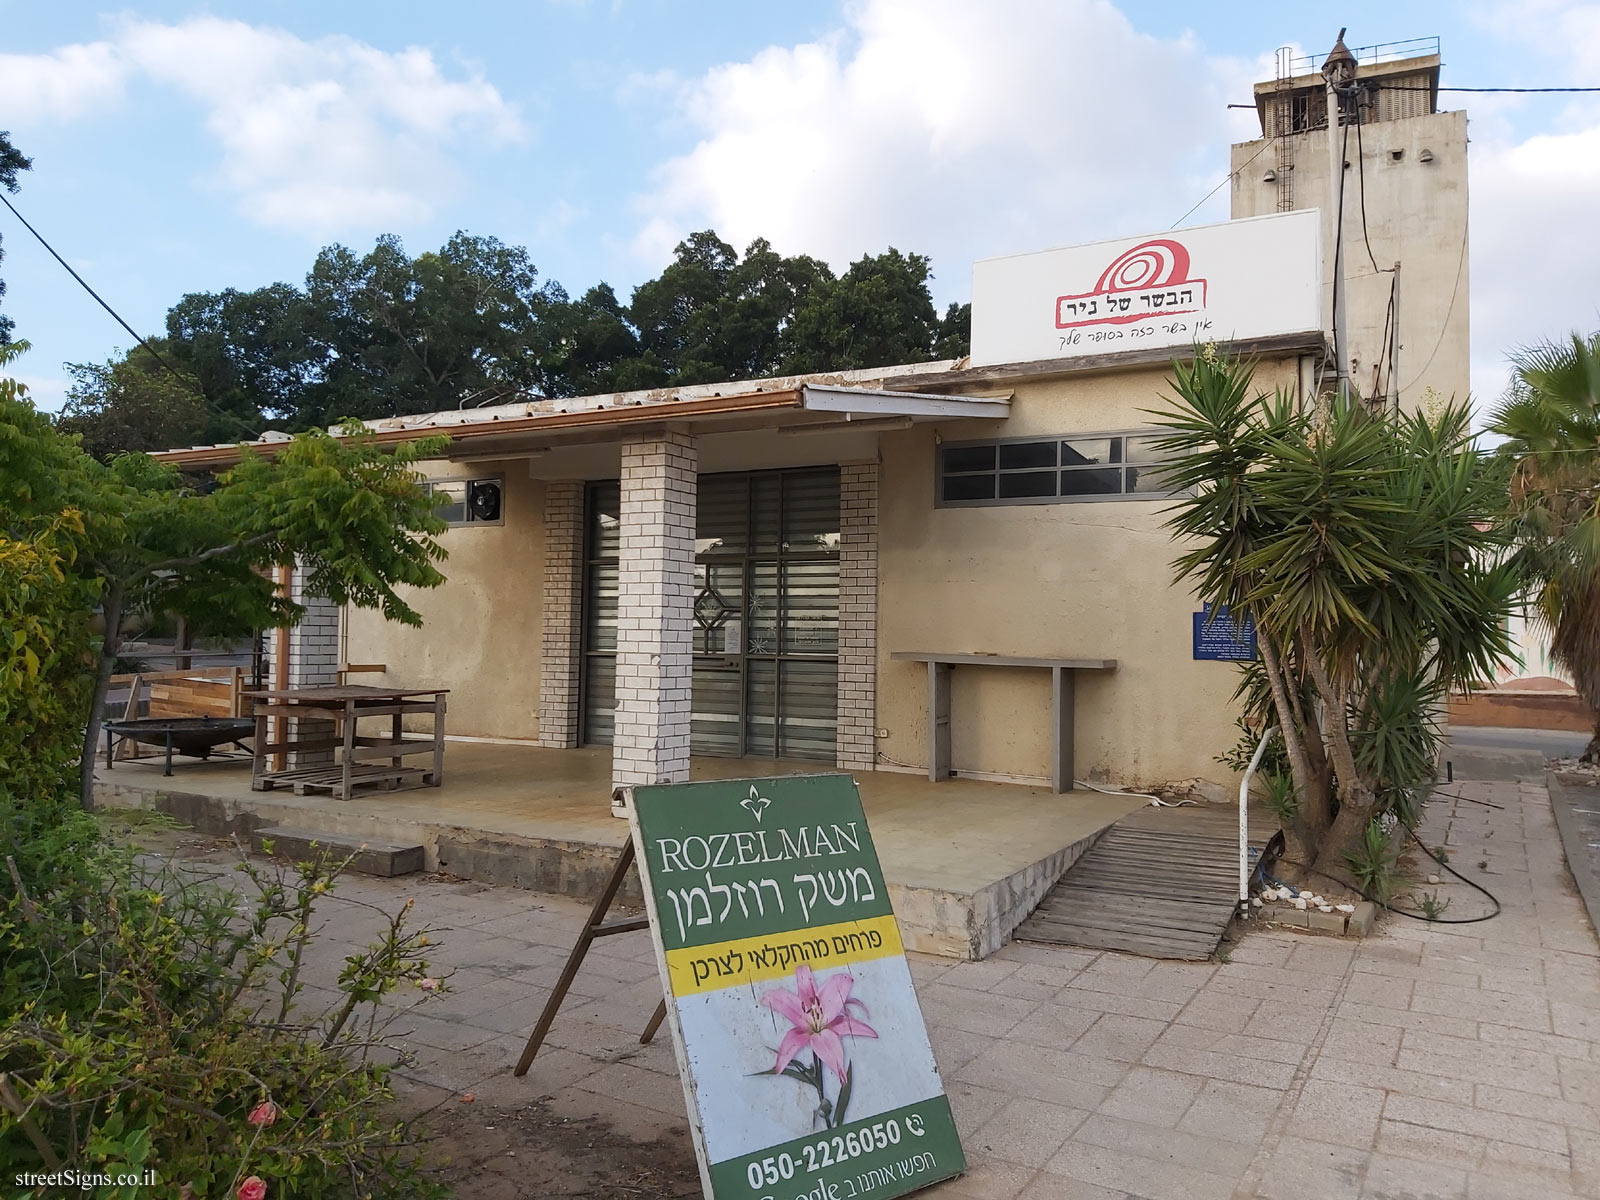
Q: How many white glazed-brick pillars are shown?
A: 4